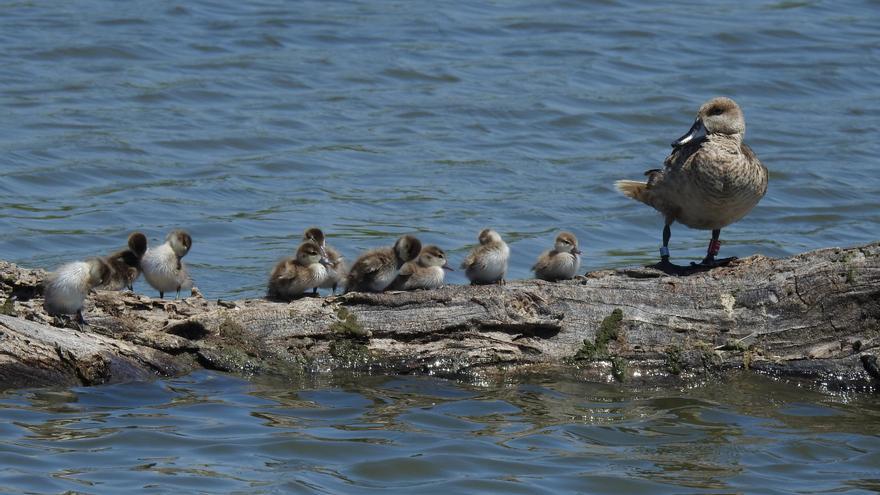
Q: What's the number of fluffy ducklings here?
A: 9